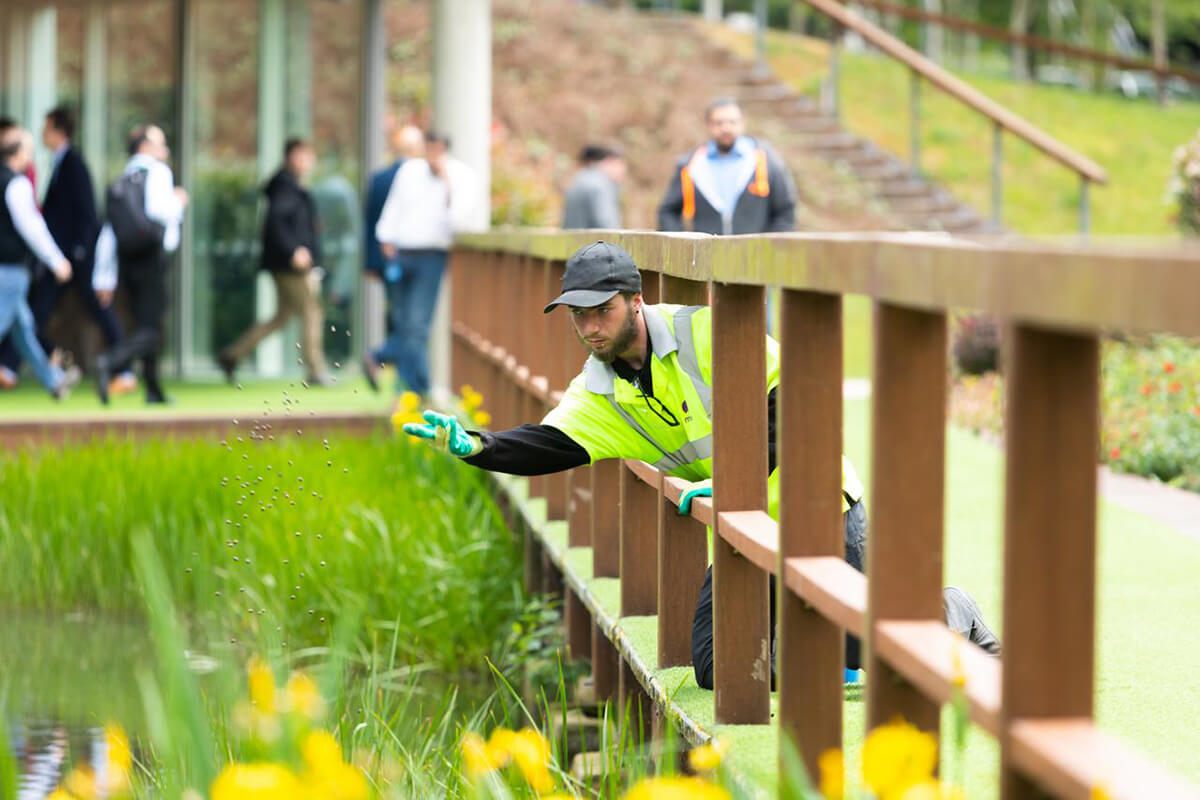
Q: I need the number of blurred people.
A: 9